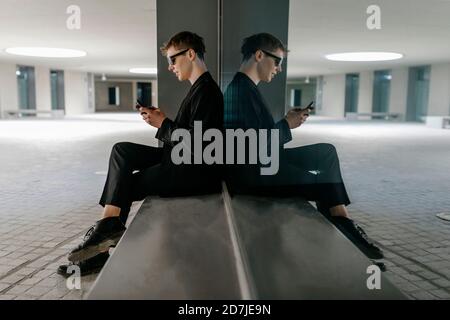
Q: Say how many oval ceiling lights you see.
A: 3